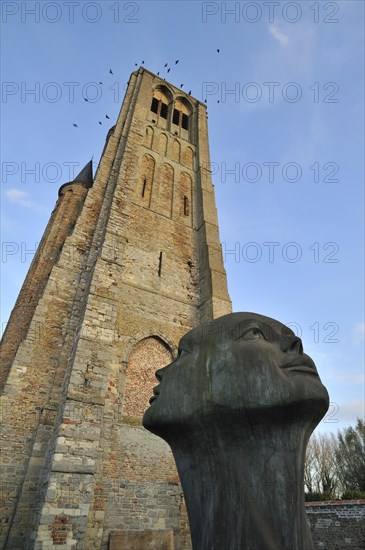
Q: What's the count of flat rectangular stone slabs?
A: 1